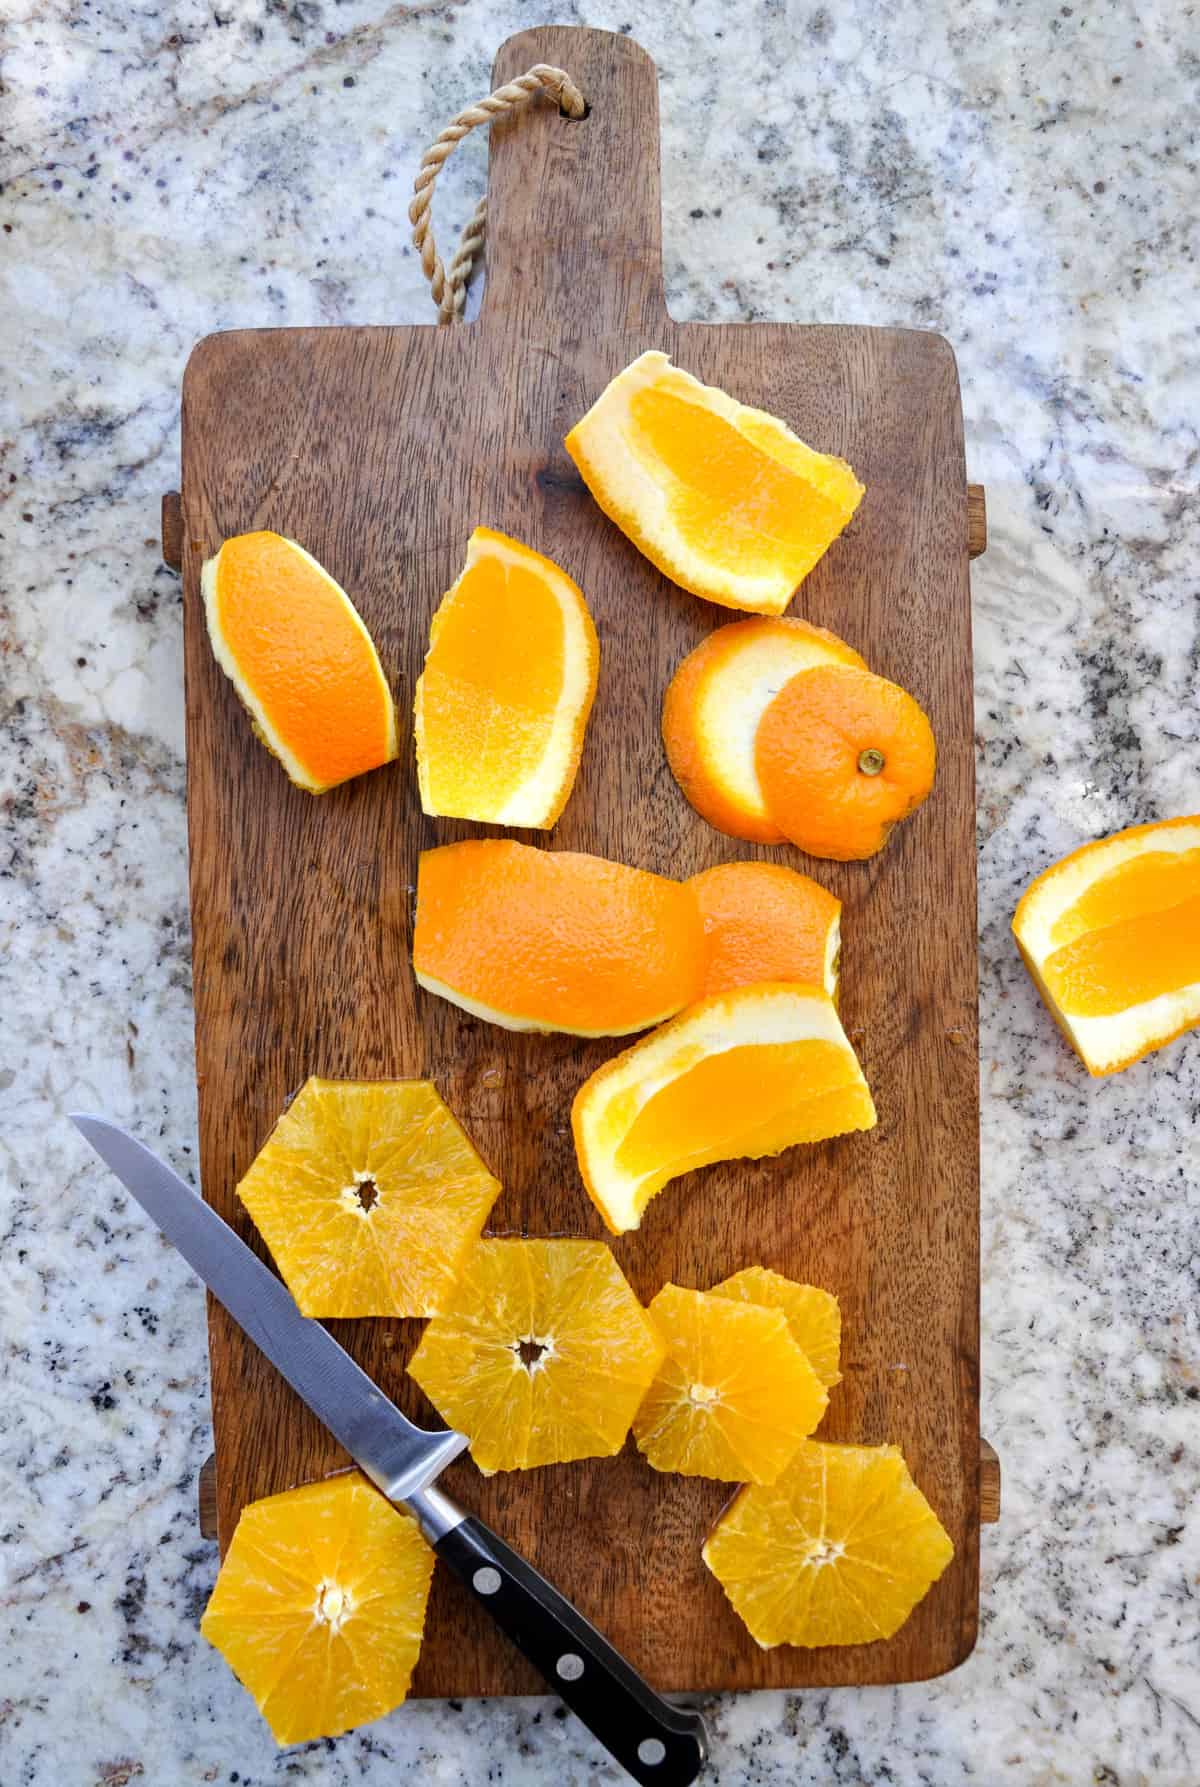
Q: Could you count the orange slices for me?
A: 6